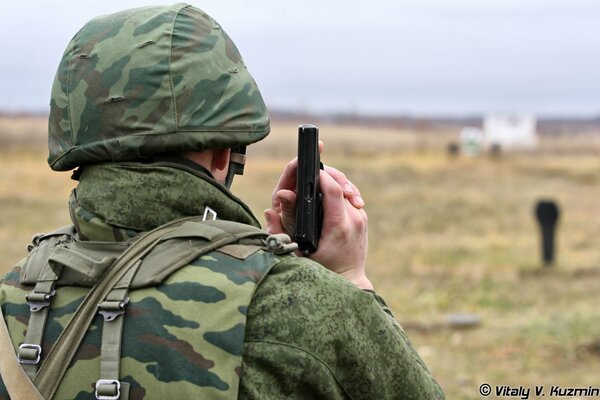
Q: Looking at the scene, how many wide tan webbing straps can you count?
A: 1